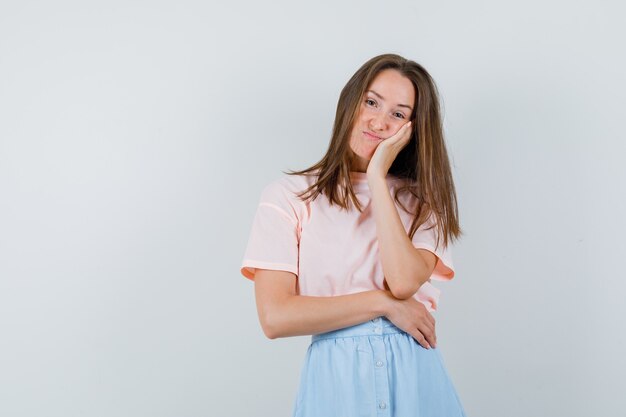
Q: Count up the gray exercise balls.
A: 0